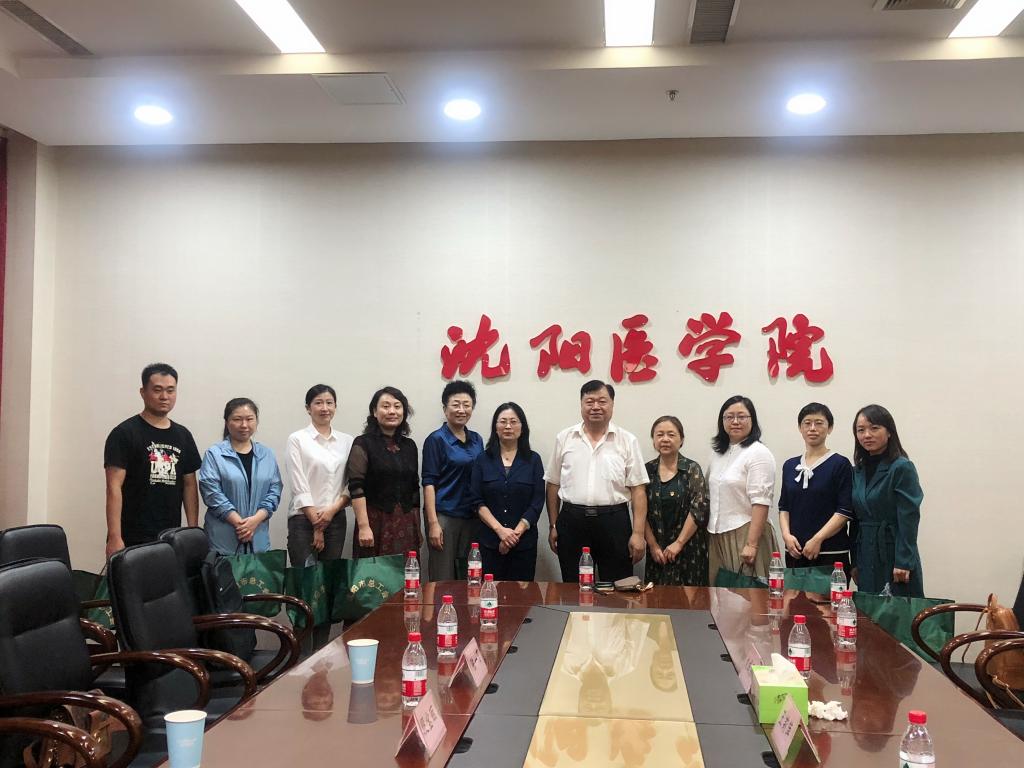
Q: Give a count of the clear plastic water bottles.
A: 11